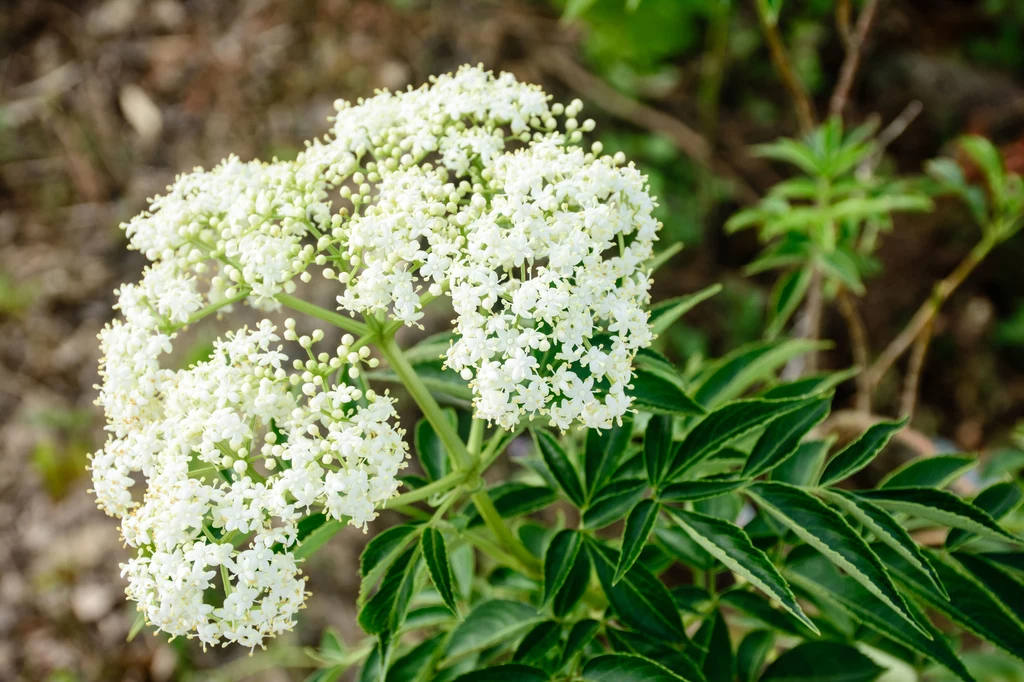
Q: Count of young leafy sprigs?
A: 2